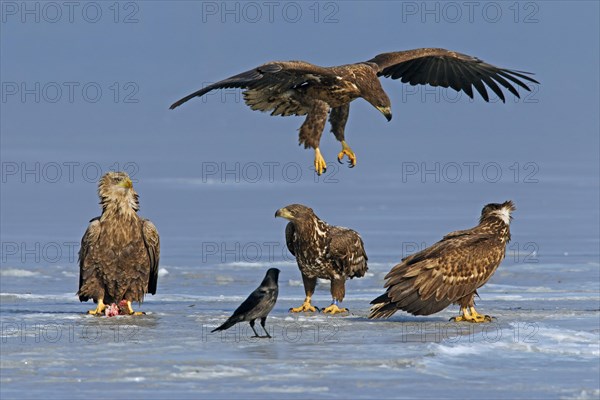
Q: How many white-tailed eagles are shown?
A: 4